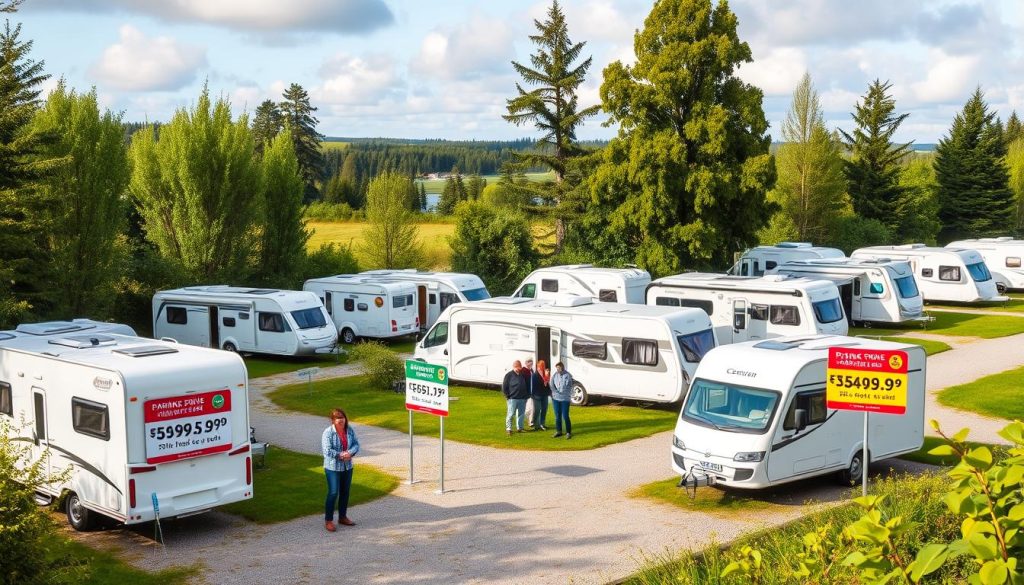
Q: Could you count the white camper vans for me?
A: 13